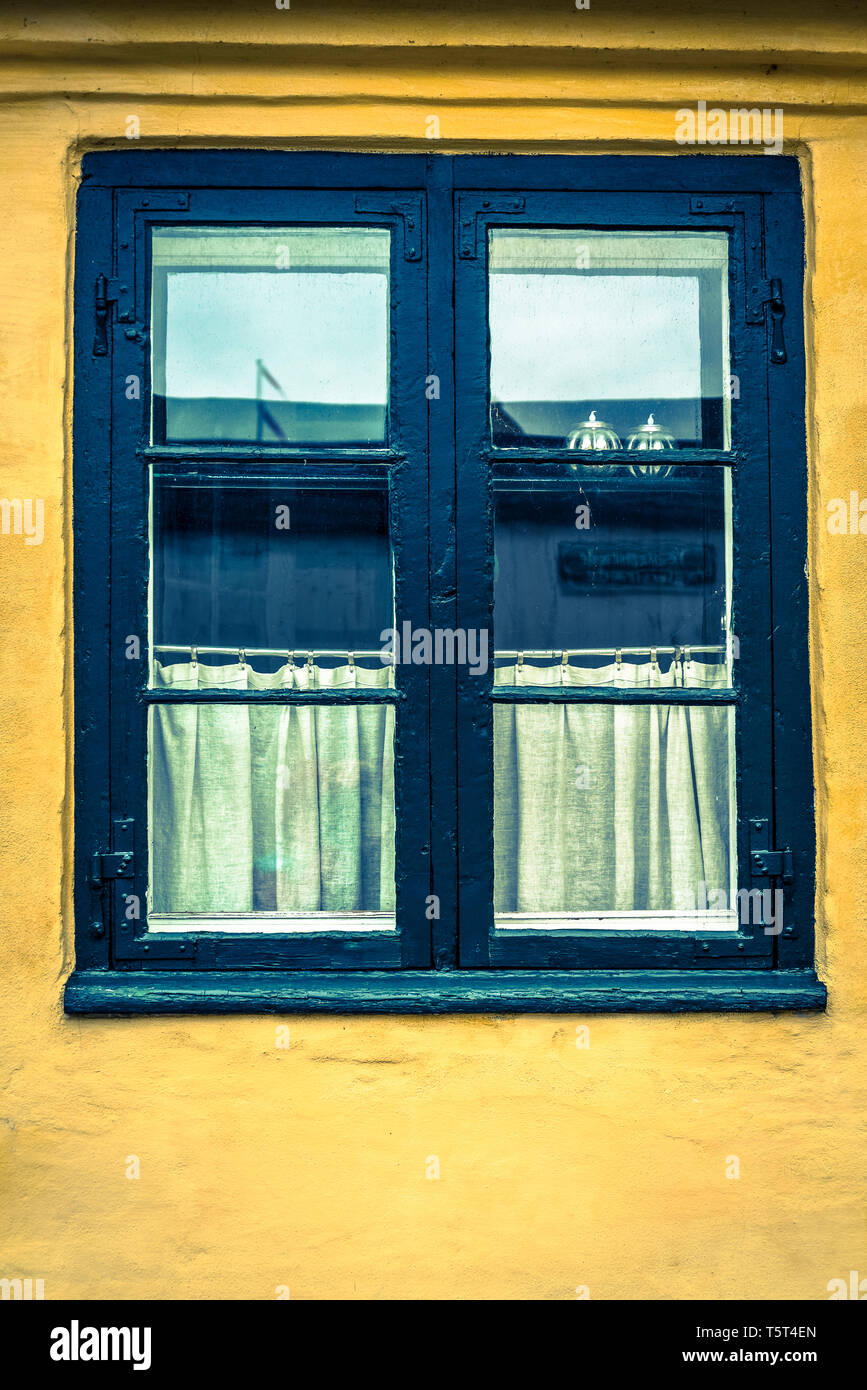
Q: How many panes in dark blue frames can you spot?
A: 6